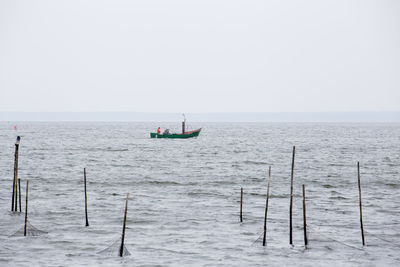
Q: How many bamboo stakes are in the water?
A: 11